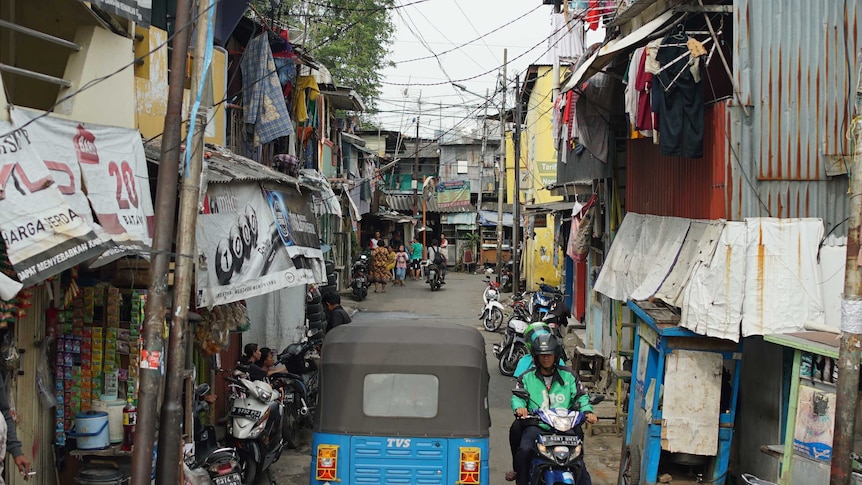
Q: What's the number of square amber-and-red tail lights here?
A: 2